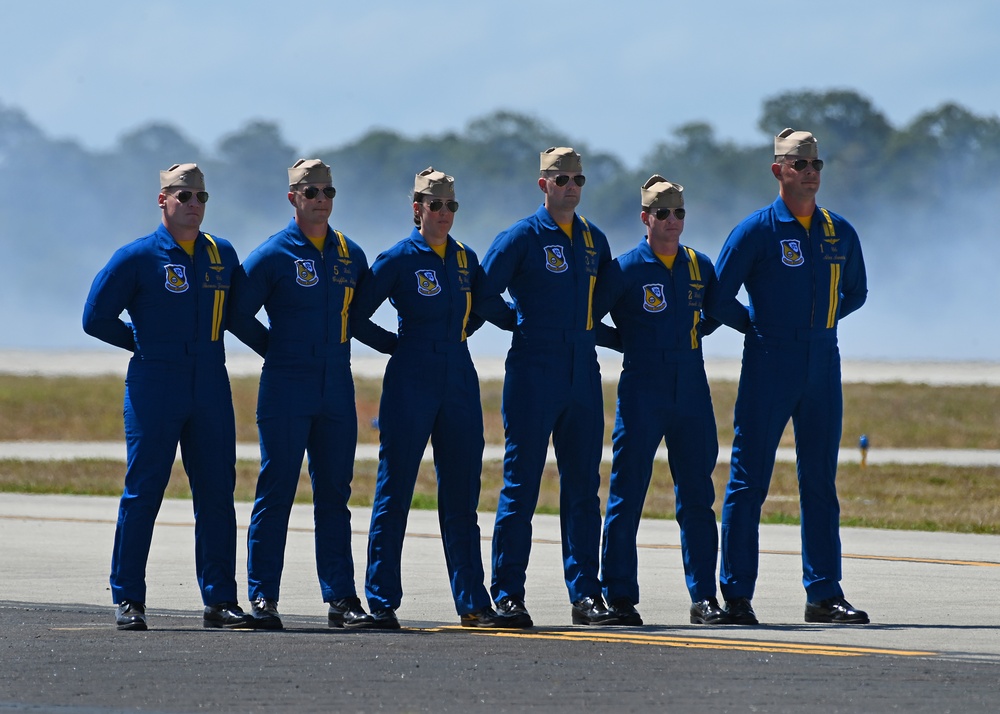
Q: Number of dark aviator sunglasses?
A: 6